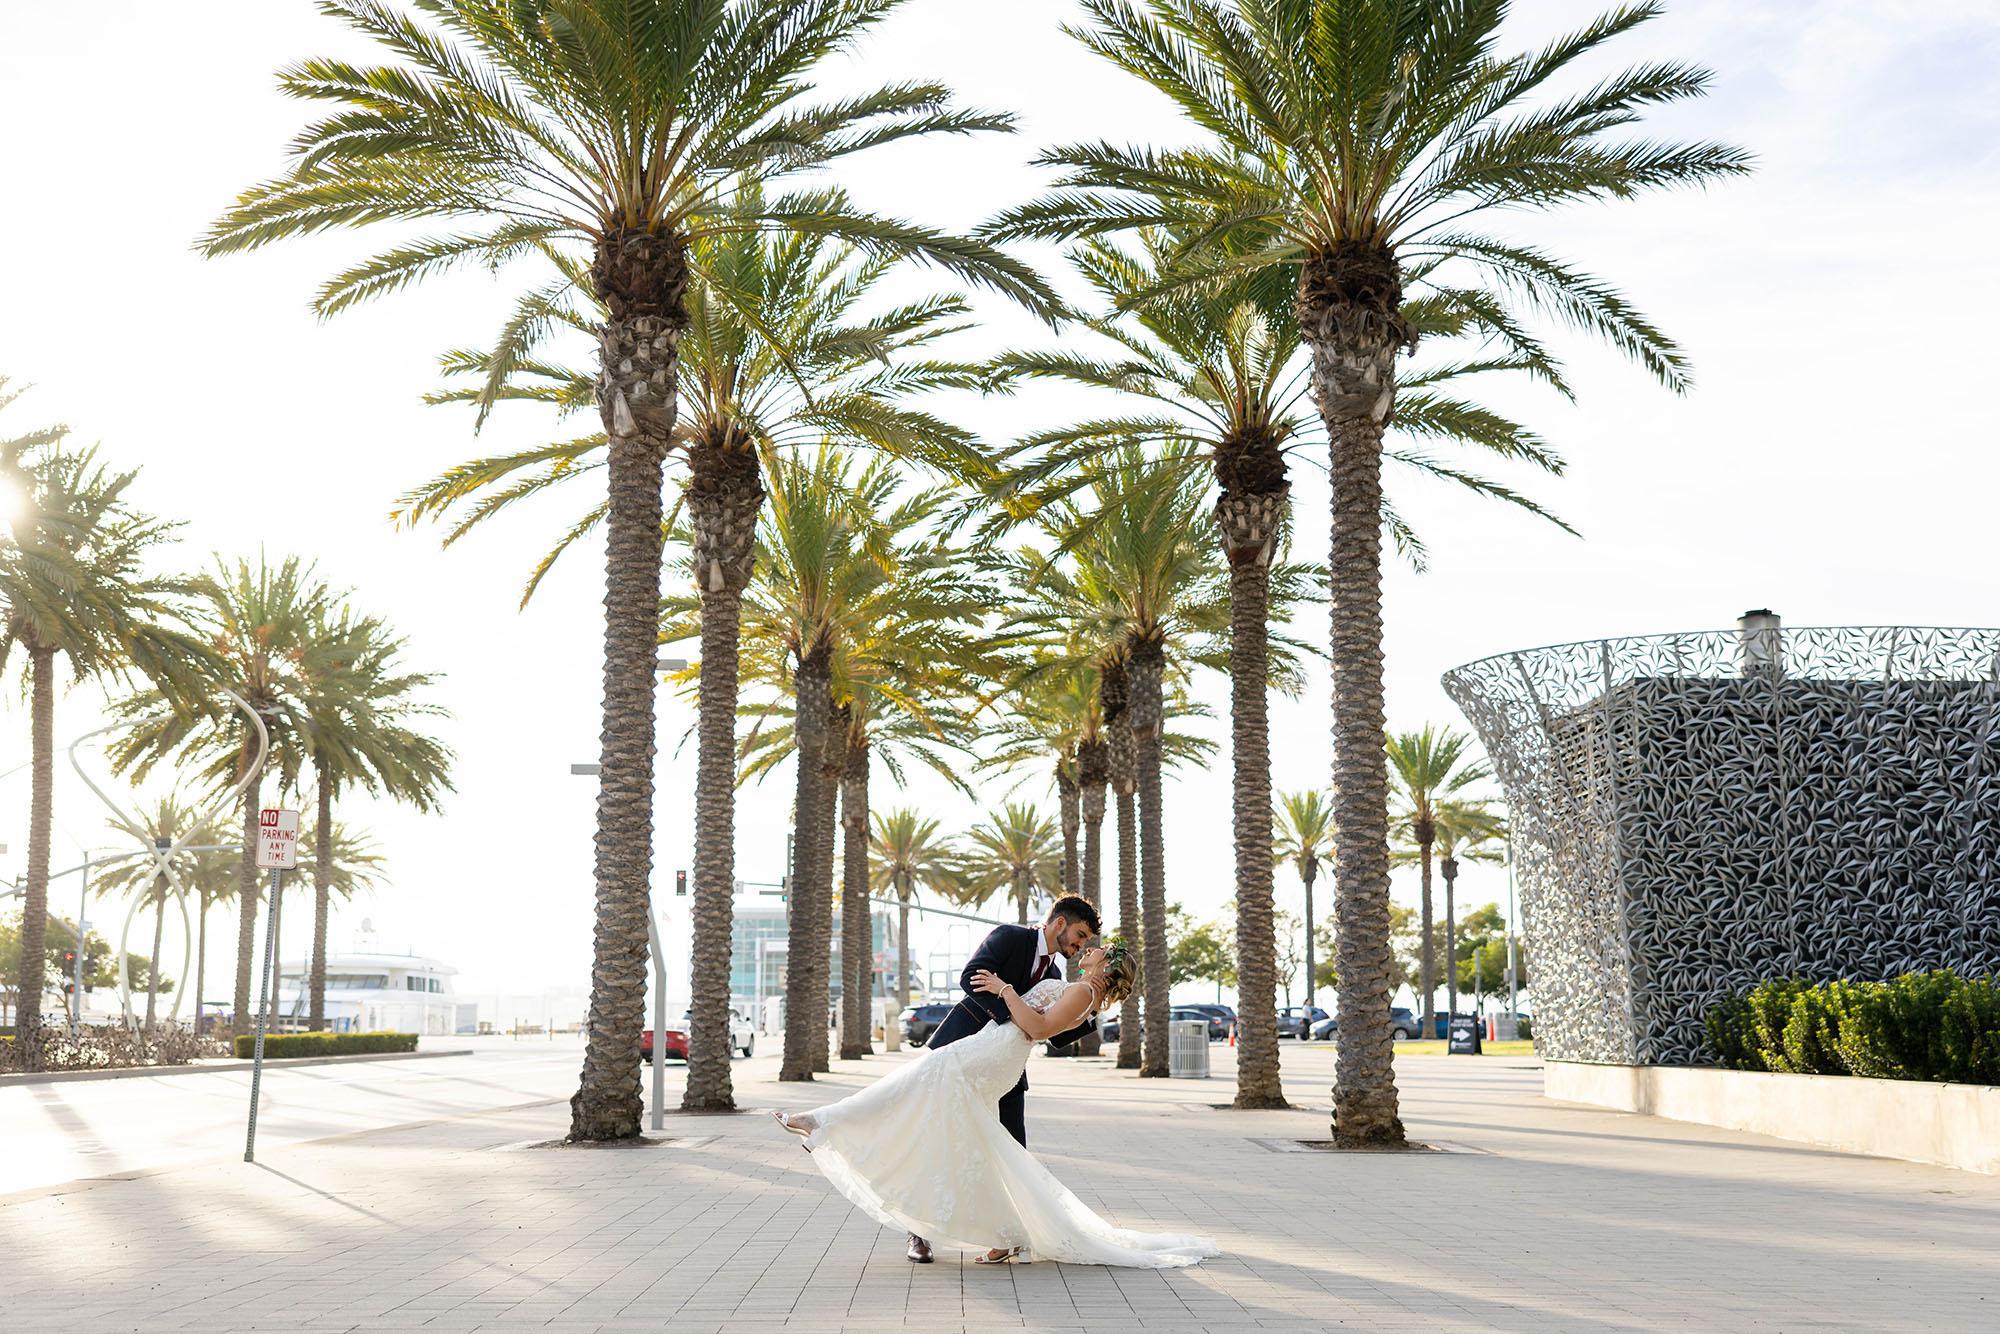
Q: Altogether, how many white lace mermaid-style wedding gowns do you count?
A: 1